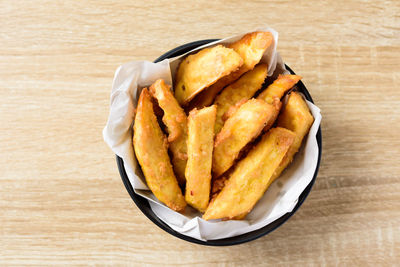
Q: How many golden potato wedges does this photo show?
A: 10